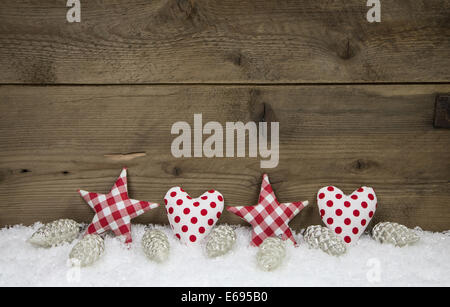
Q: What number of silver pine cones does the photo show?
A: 7